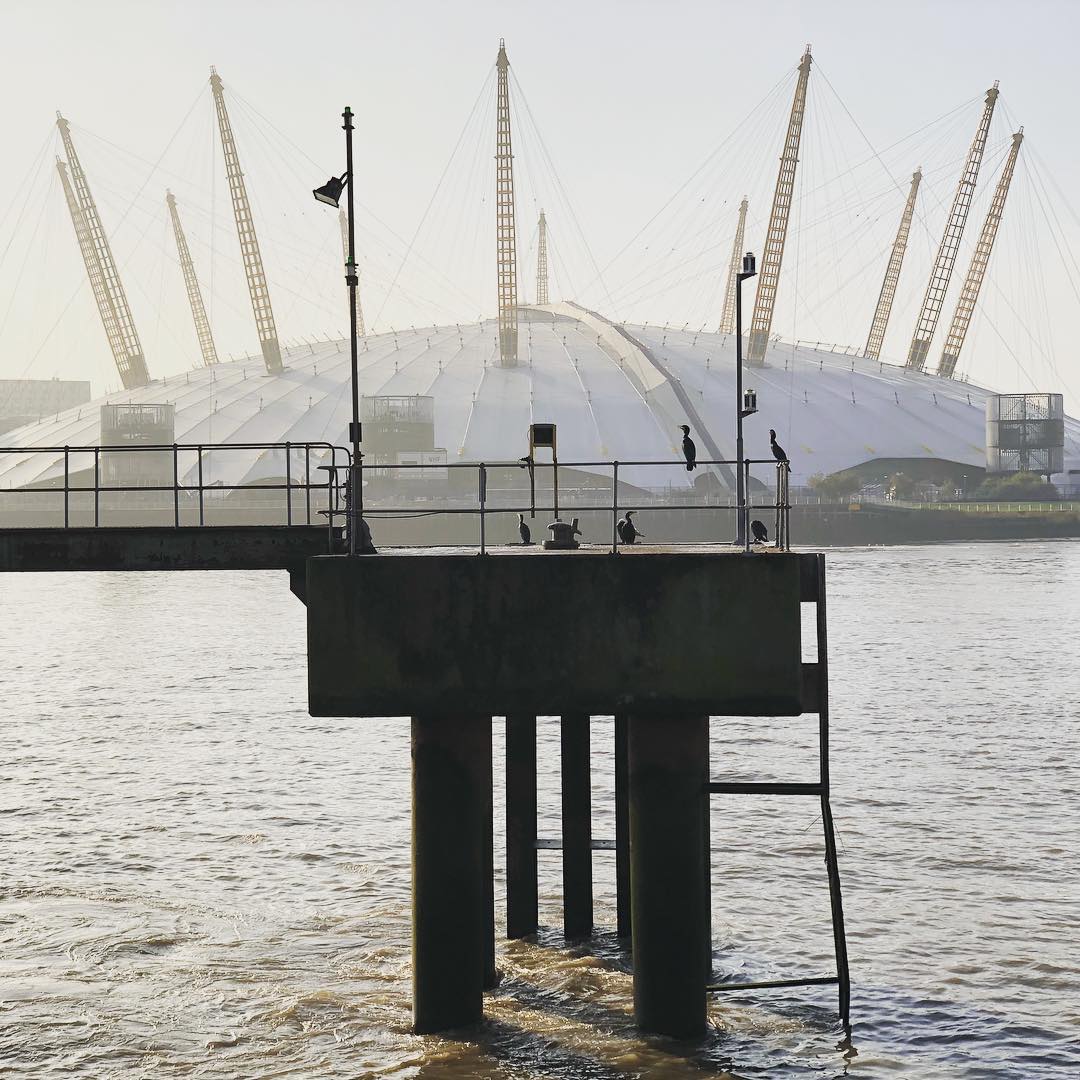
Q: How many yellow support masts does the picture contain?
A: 12